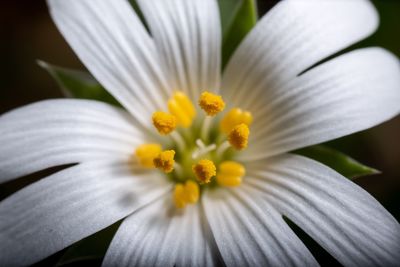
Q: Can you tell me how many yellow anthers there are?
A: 10